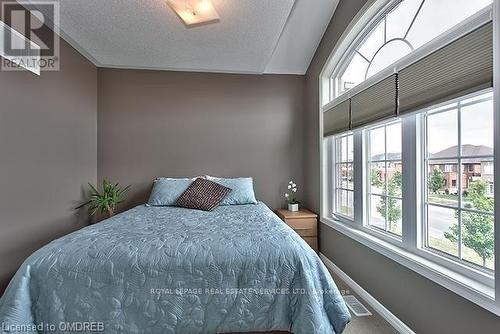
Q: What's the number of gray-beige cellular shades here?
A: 3